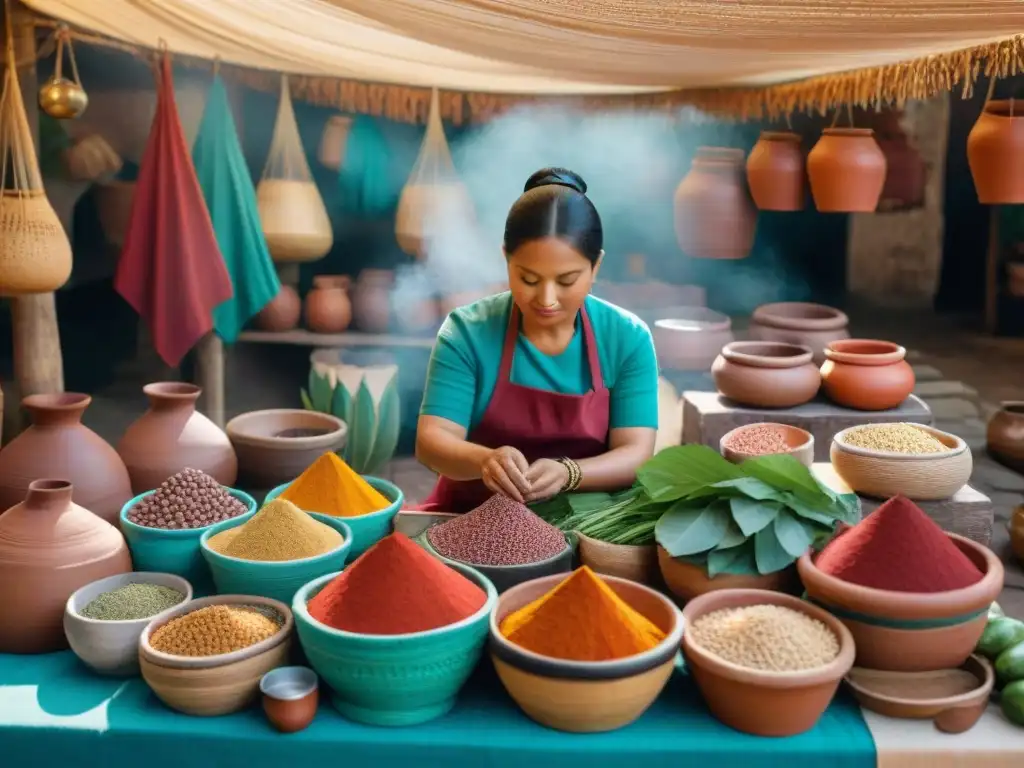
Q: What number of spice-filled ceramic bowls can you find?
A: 12